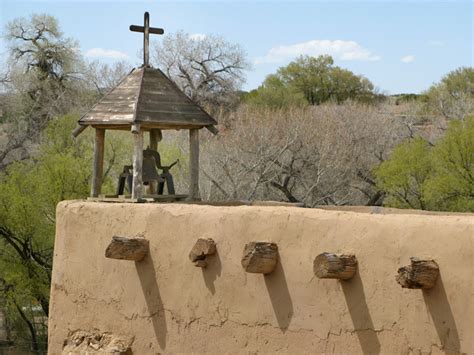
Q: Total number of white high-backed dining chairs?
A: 0